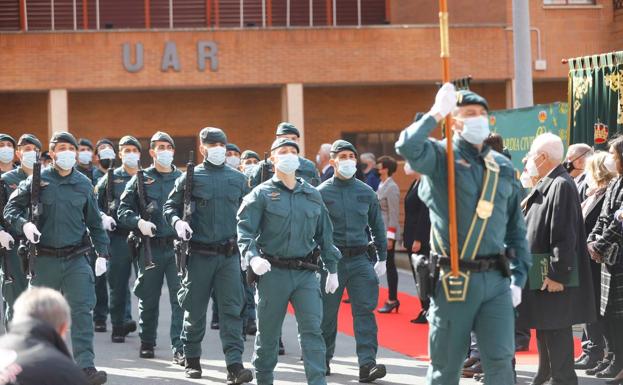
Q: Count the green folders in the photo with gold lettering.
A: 1